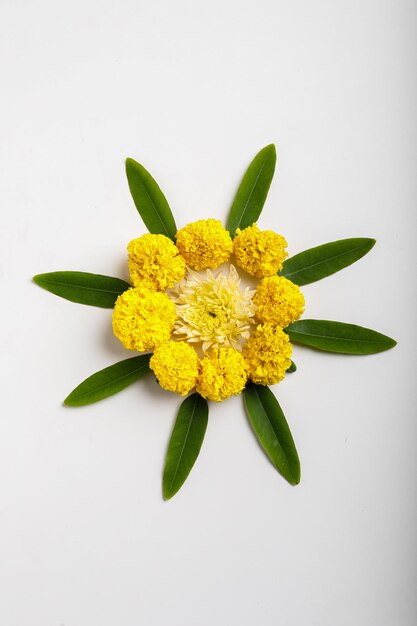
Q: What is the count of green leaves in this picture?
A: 8